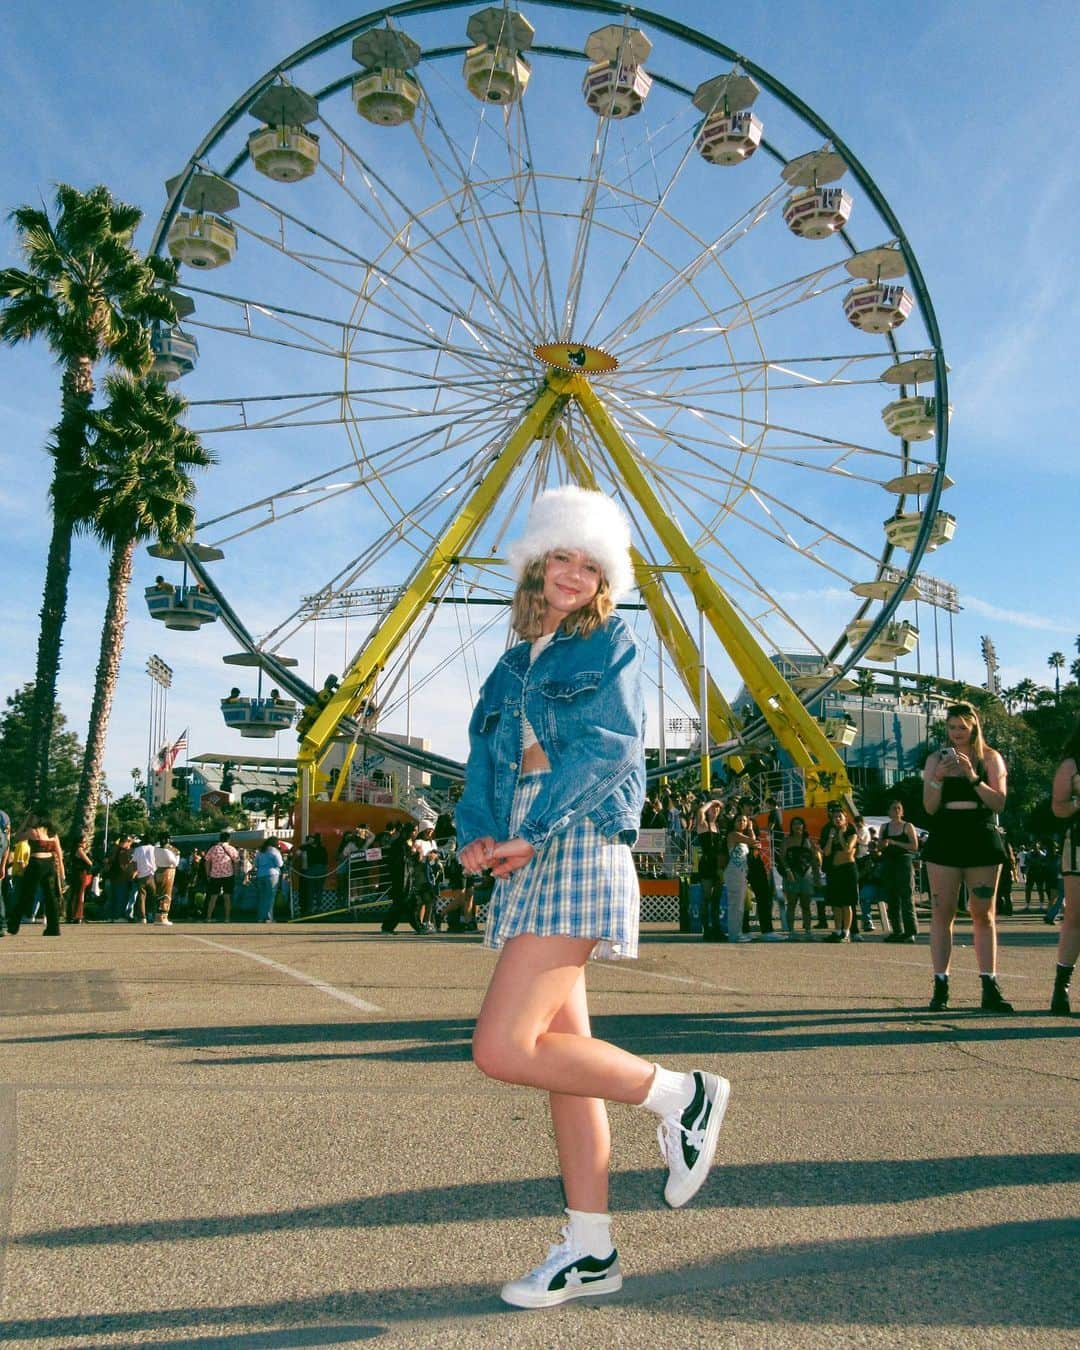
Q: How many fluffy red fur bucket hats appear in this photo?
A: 0